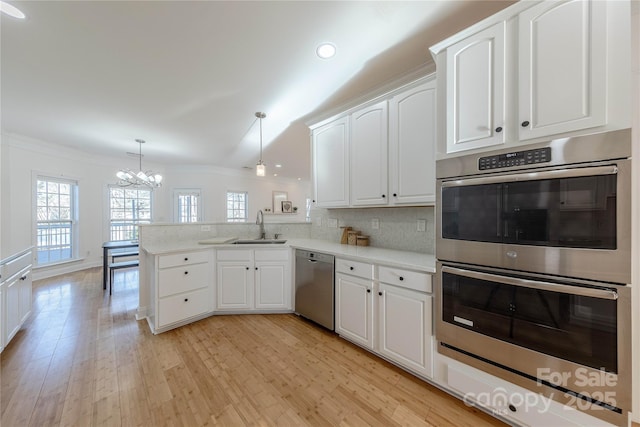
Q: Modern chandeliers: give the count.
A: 1